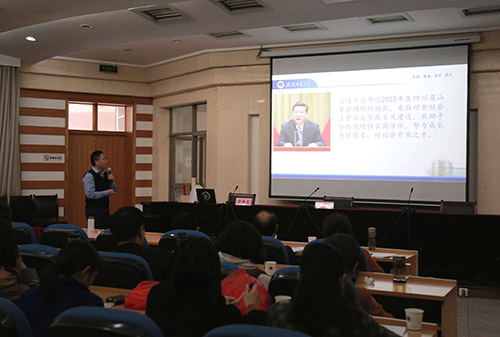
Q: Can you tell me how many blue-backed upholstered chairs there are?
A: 13